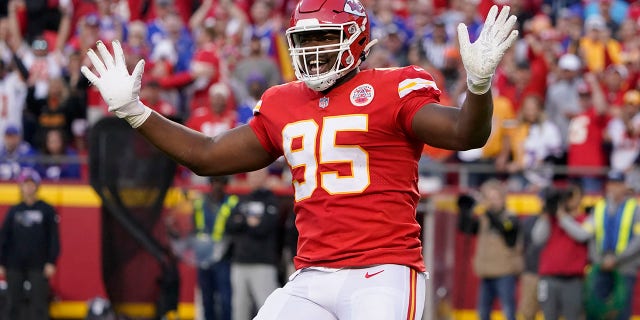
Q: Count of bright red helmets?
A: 1